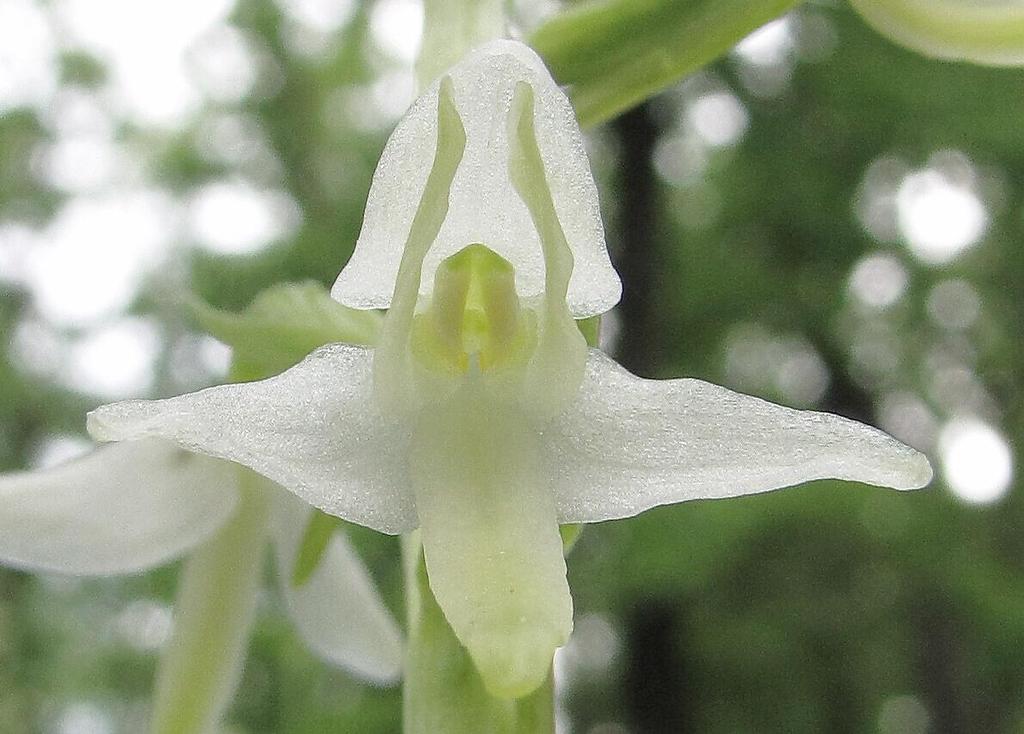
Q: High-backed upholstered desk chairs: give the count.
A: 0